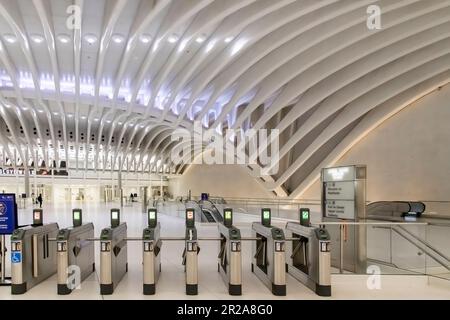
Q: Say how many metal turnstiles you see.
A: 8